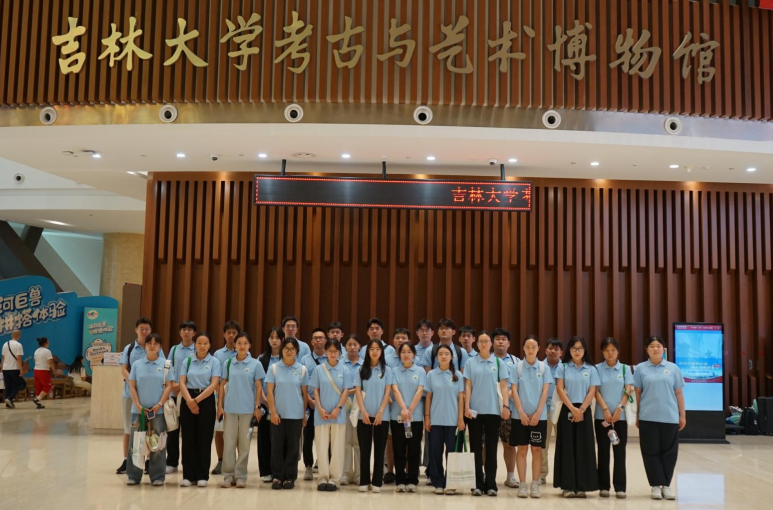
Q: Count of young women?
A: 15